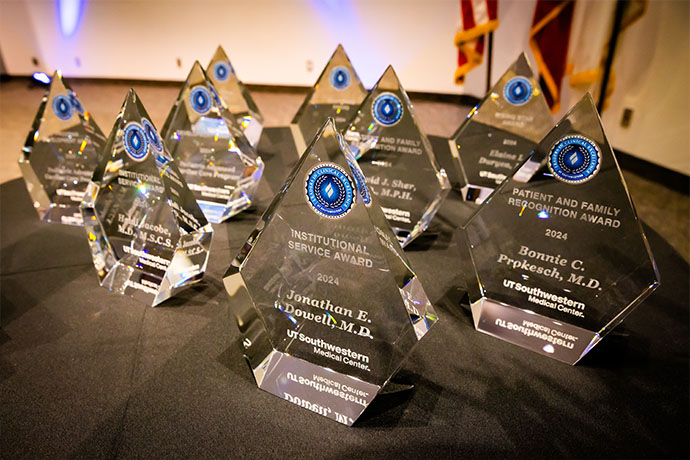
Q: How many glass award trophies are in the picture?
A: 9